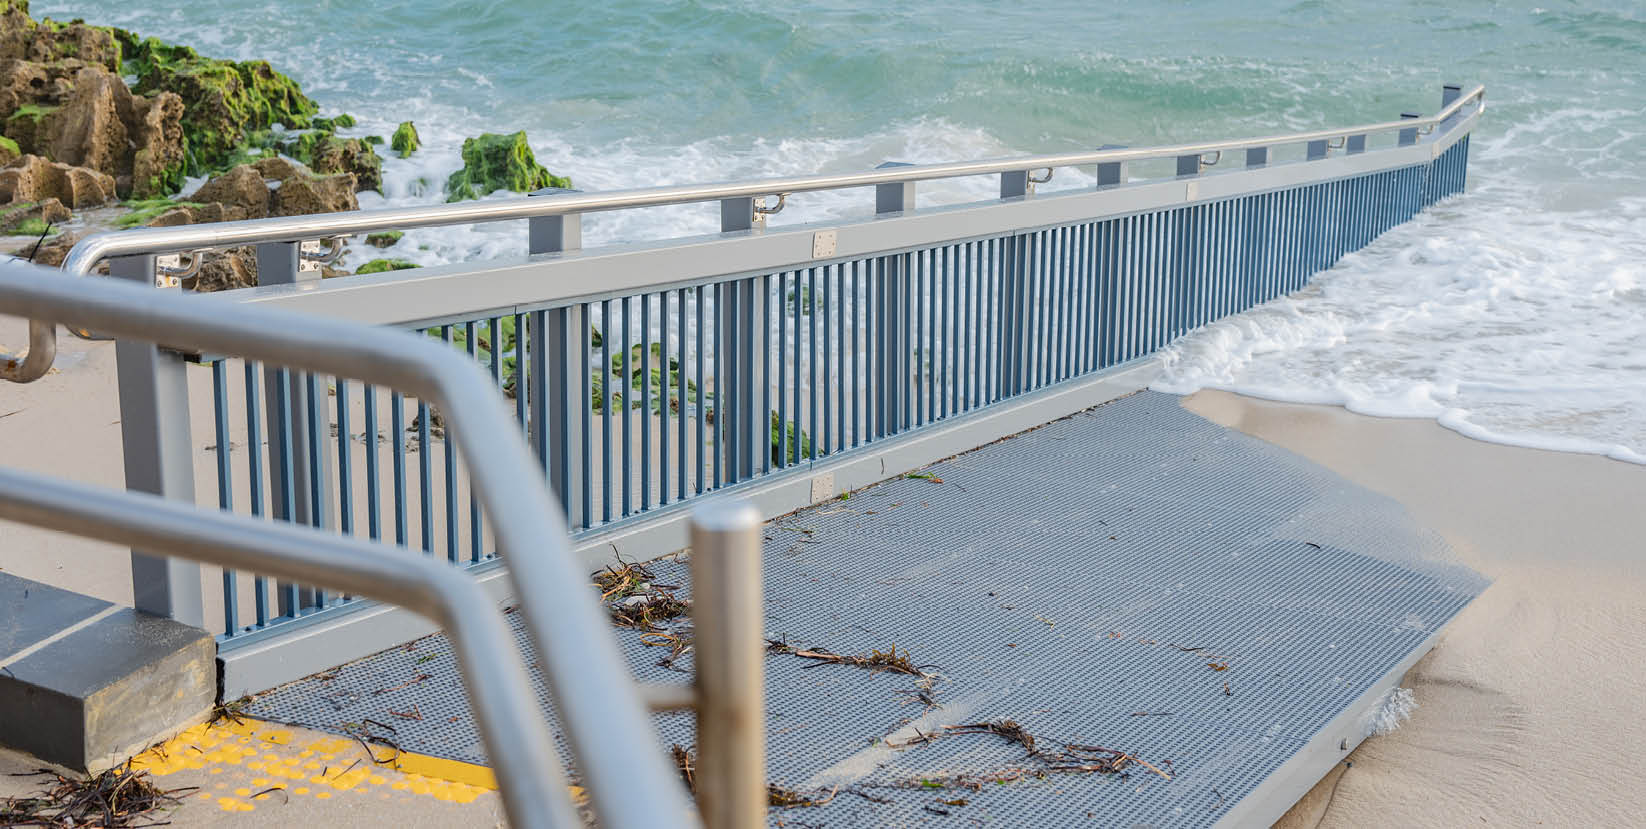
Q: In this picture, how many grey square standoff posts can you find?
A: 13